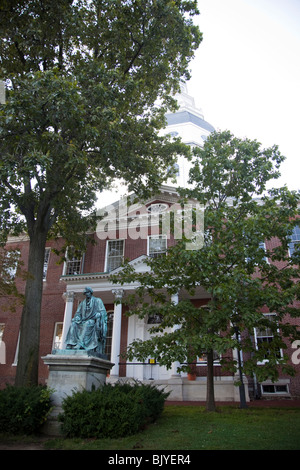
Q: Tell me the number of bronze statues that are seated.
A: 1